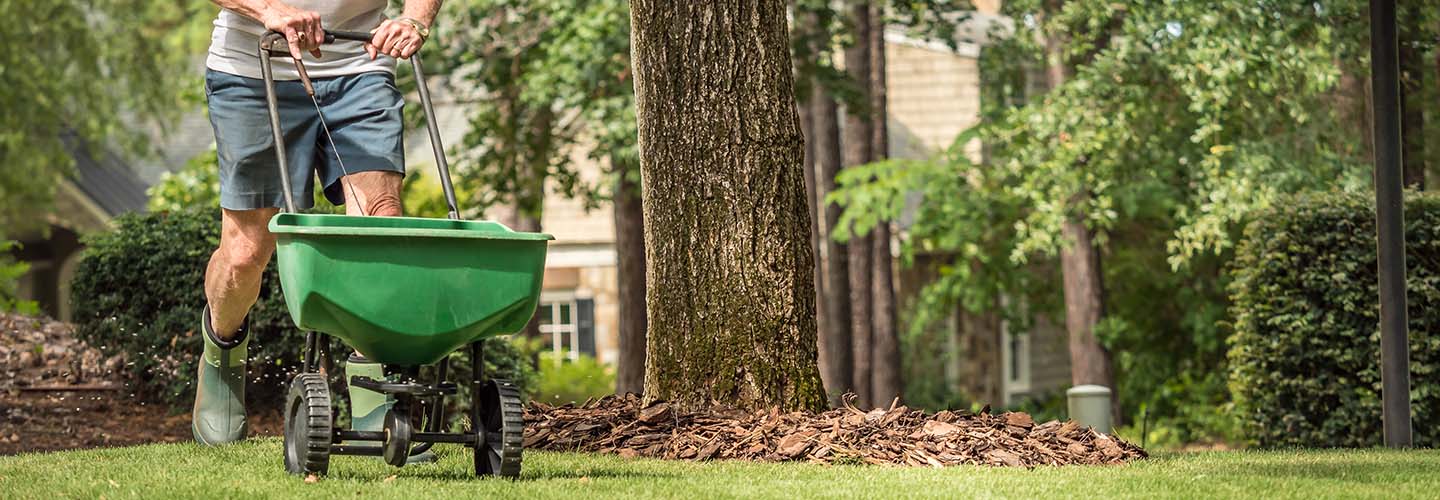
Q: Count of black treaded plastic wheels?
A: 2